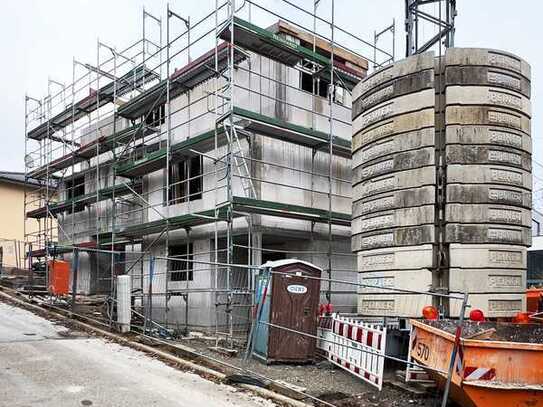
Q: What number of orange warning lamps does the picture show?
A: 3